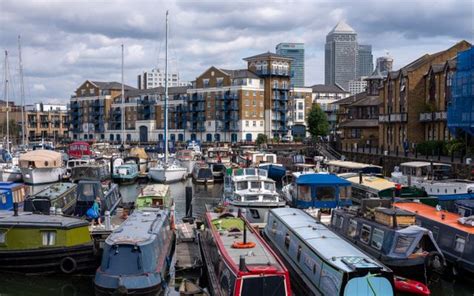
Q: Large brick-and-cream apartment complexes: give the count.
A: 1